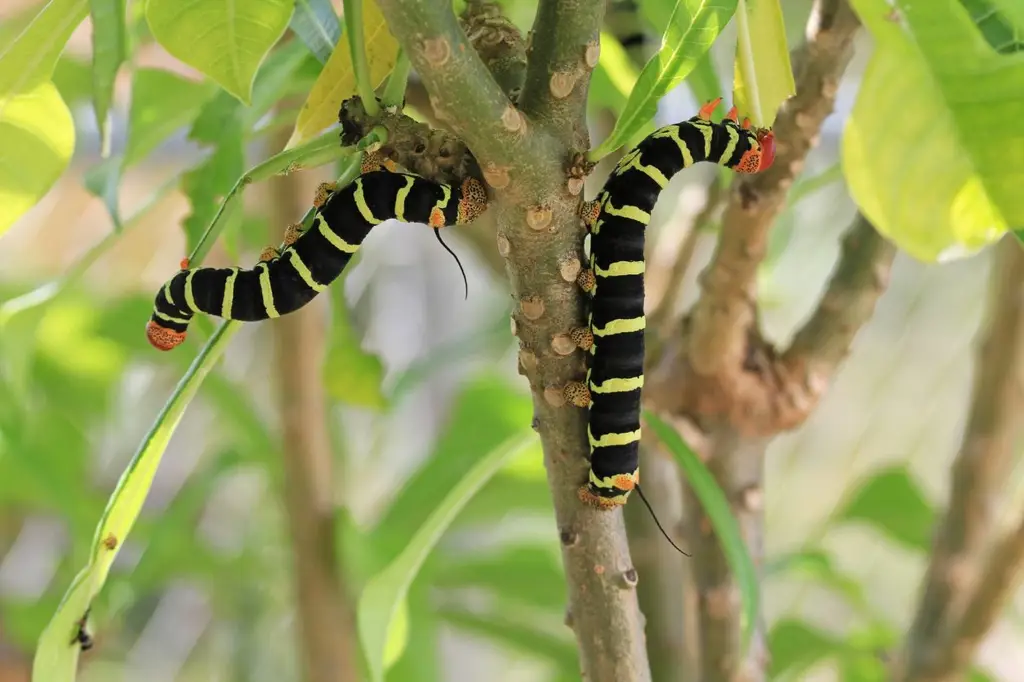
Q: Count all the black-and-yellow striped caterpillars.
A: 2